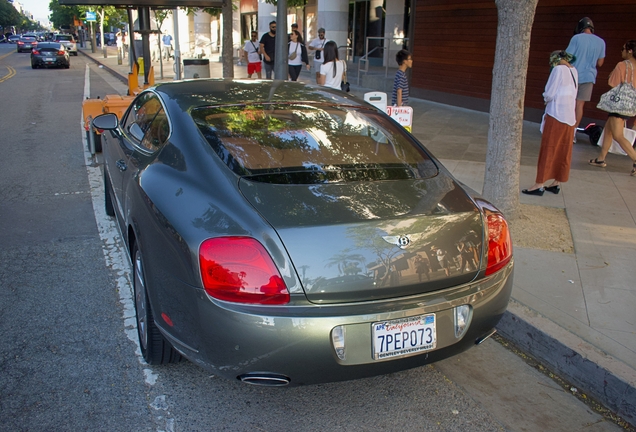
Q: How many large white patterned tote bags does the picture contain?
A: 1